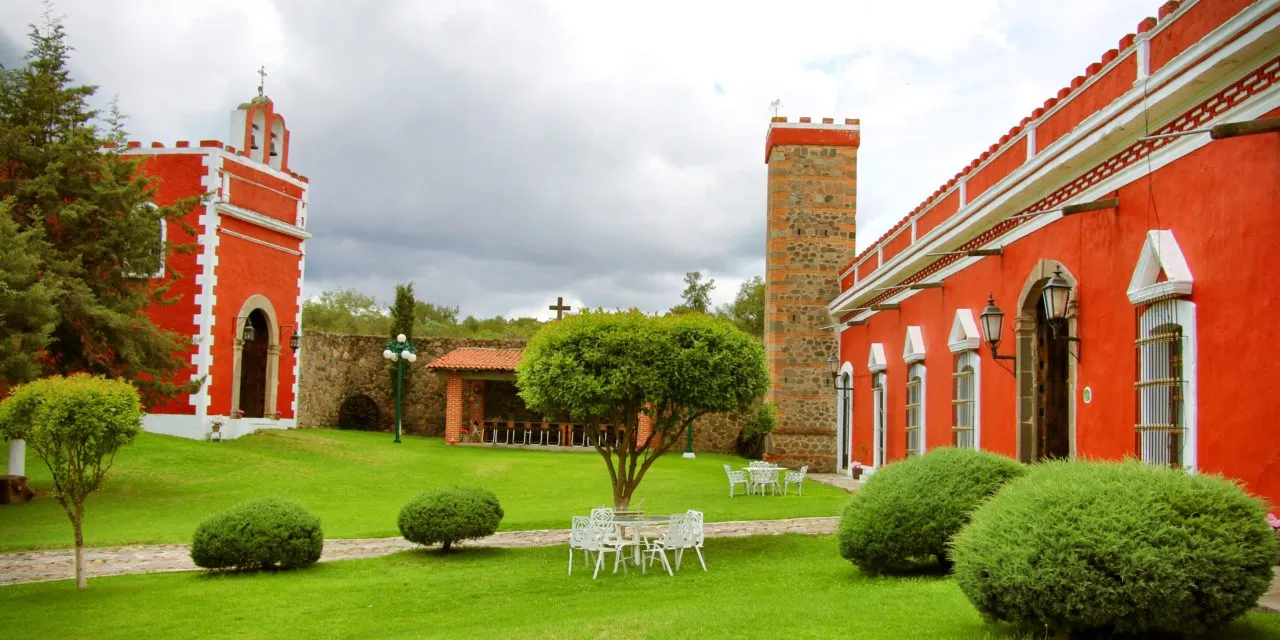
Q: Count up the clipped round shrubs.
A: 4